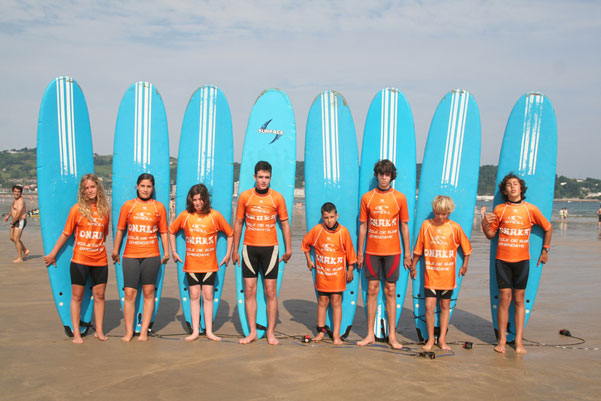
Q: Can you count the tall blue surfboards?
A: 8